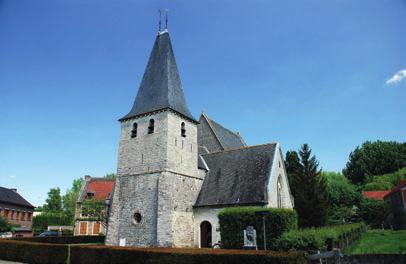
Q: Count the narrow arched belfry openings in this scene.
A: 3